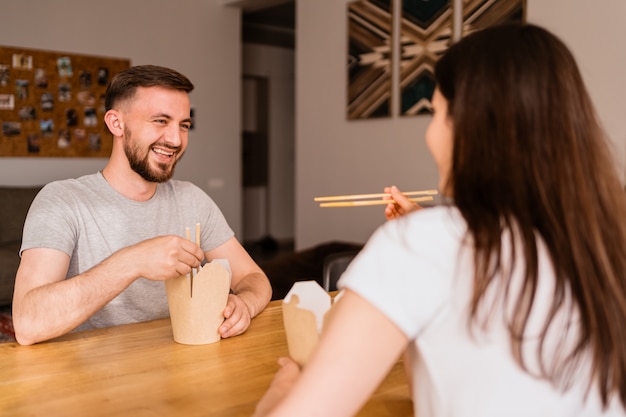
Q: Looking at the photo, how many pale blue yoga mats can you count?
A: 0